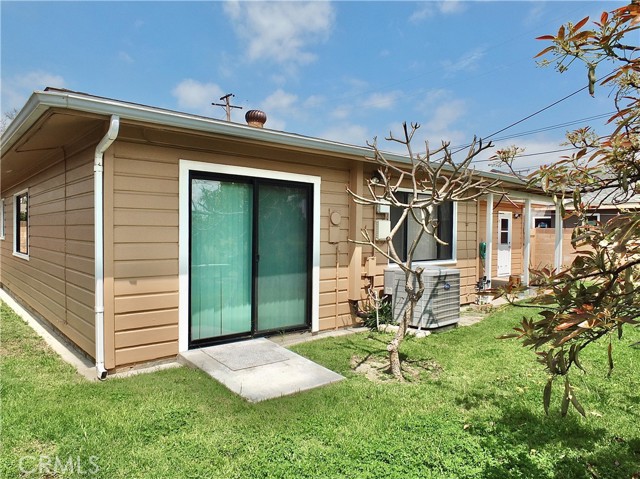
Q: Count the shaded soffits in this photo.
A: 2